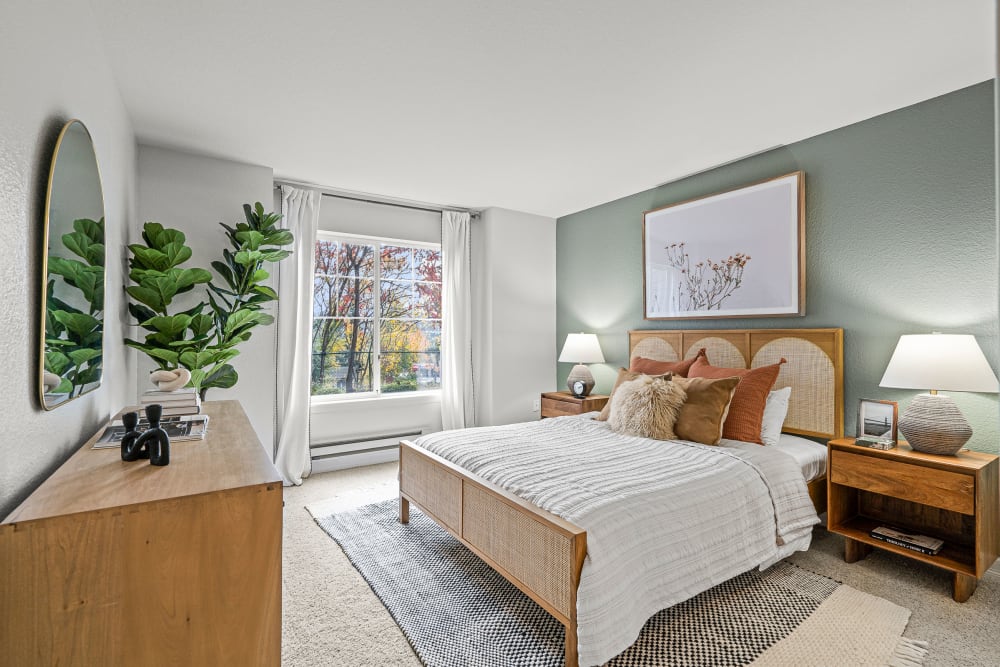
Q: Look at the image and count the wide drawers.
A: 2